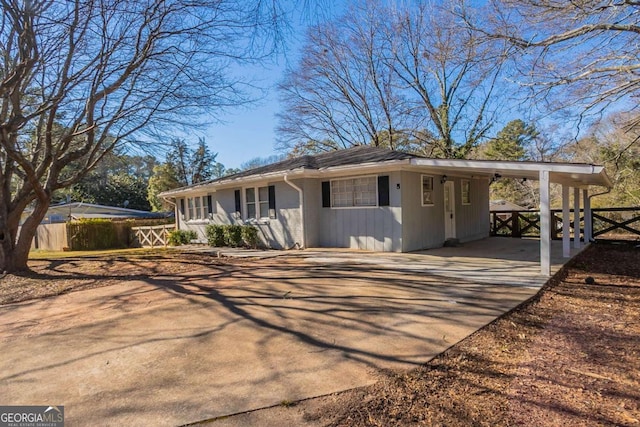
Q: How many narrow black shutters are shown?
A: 6